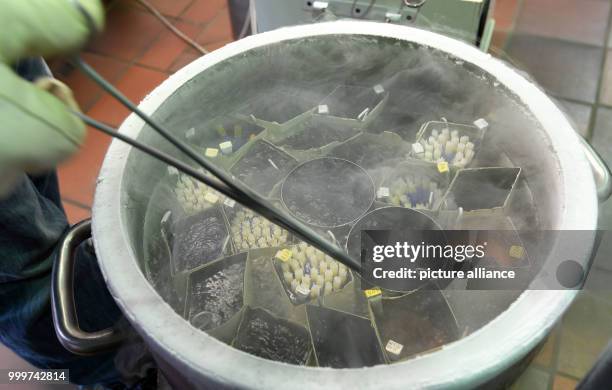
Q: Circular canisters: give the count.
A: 2